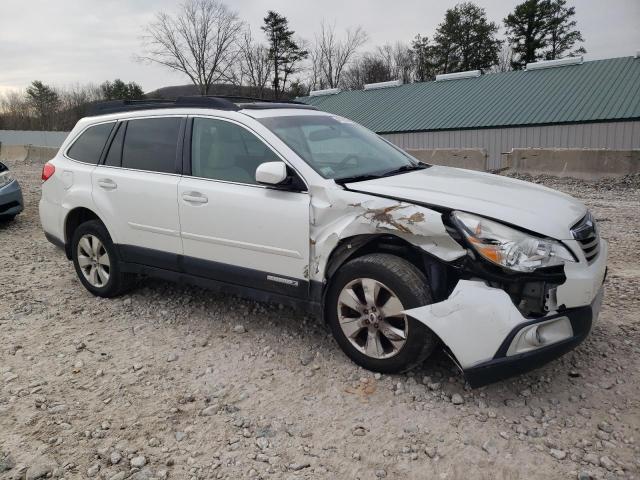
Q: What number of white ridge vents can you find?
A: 4